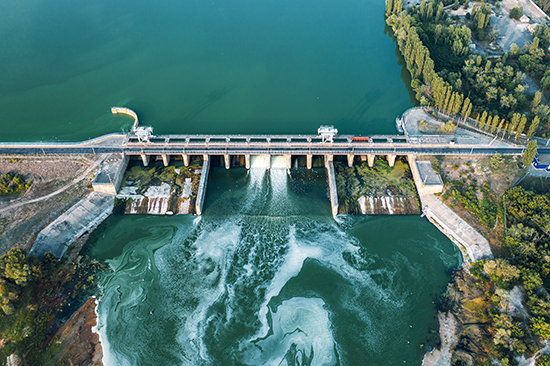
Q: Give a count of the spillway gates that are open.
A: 2